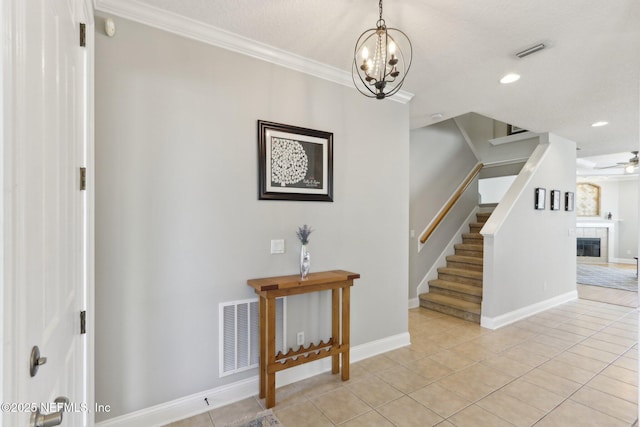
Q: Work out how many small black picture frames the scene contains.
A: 3